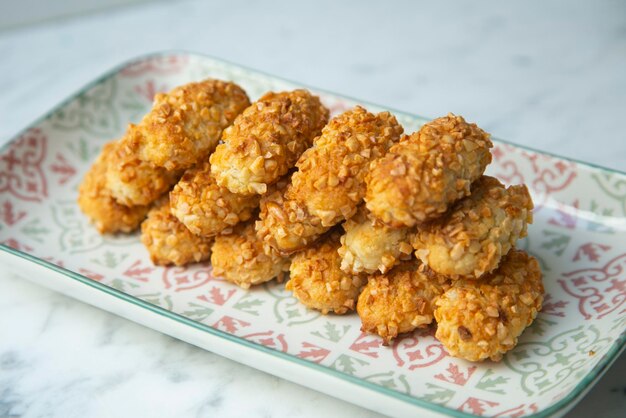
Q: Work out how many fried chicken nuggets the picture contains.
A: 15